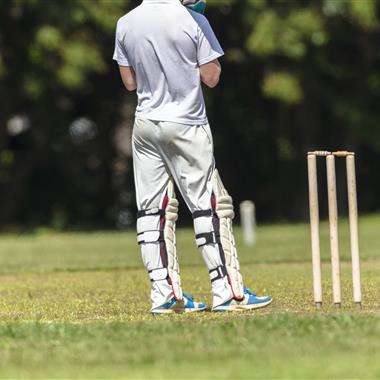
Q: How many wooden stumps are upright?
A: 3